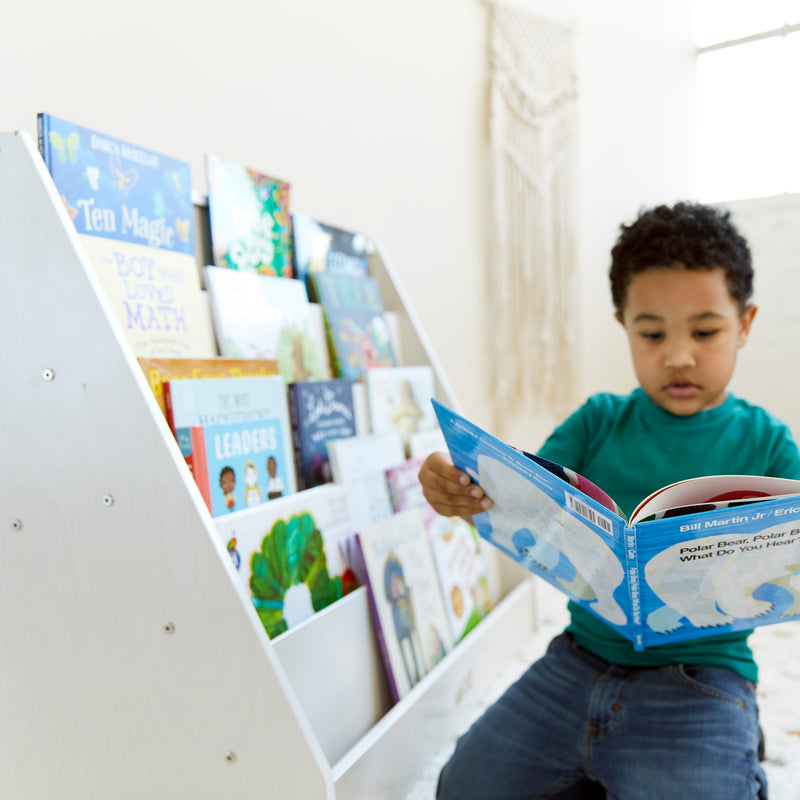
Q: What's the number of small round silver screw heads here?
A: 5